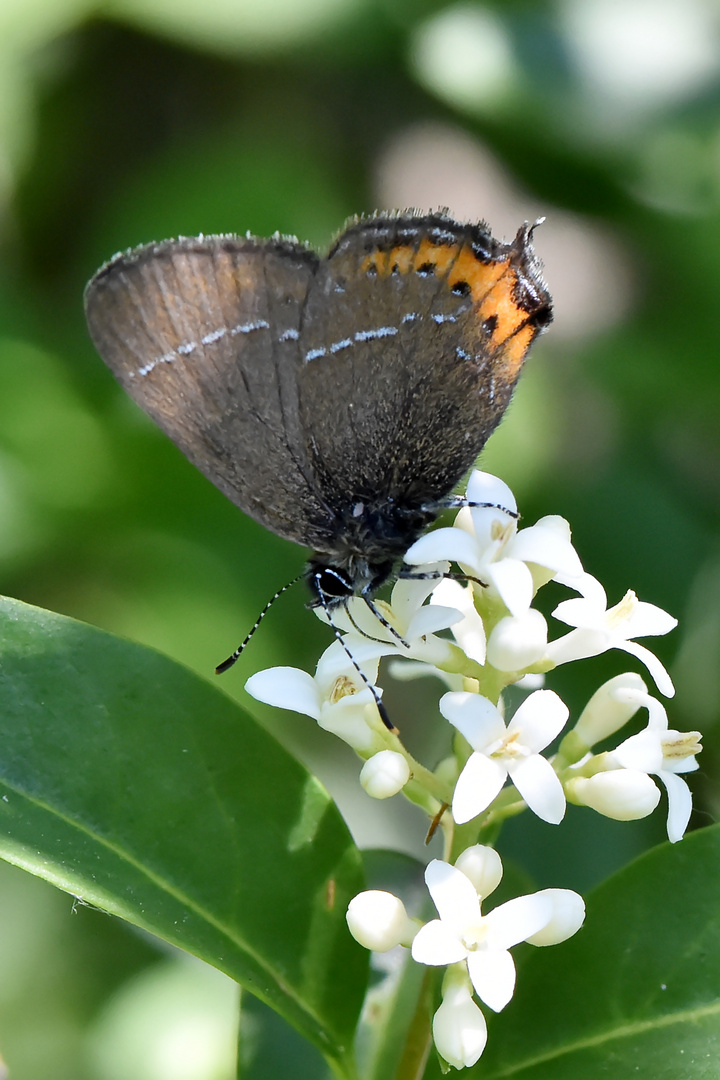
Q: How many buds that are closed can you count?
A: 8